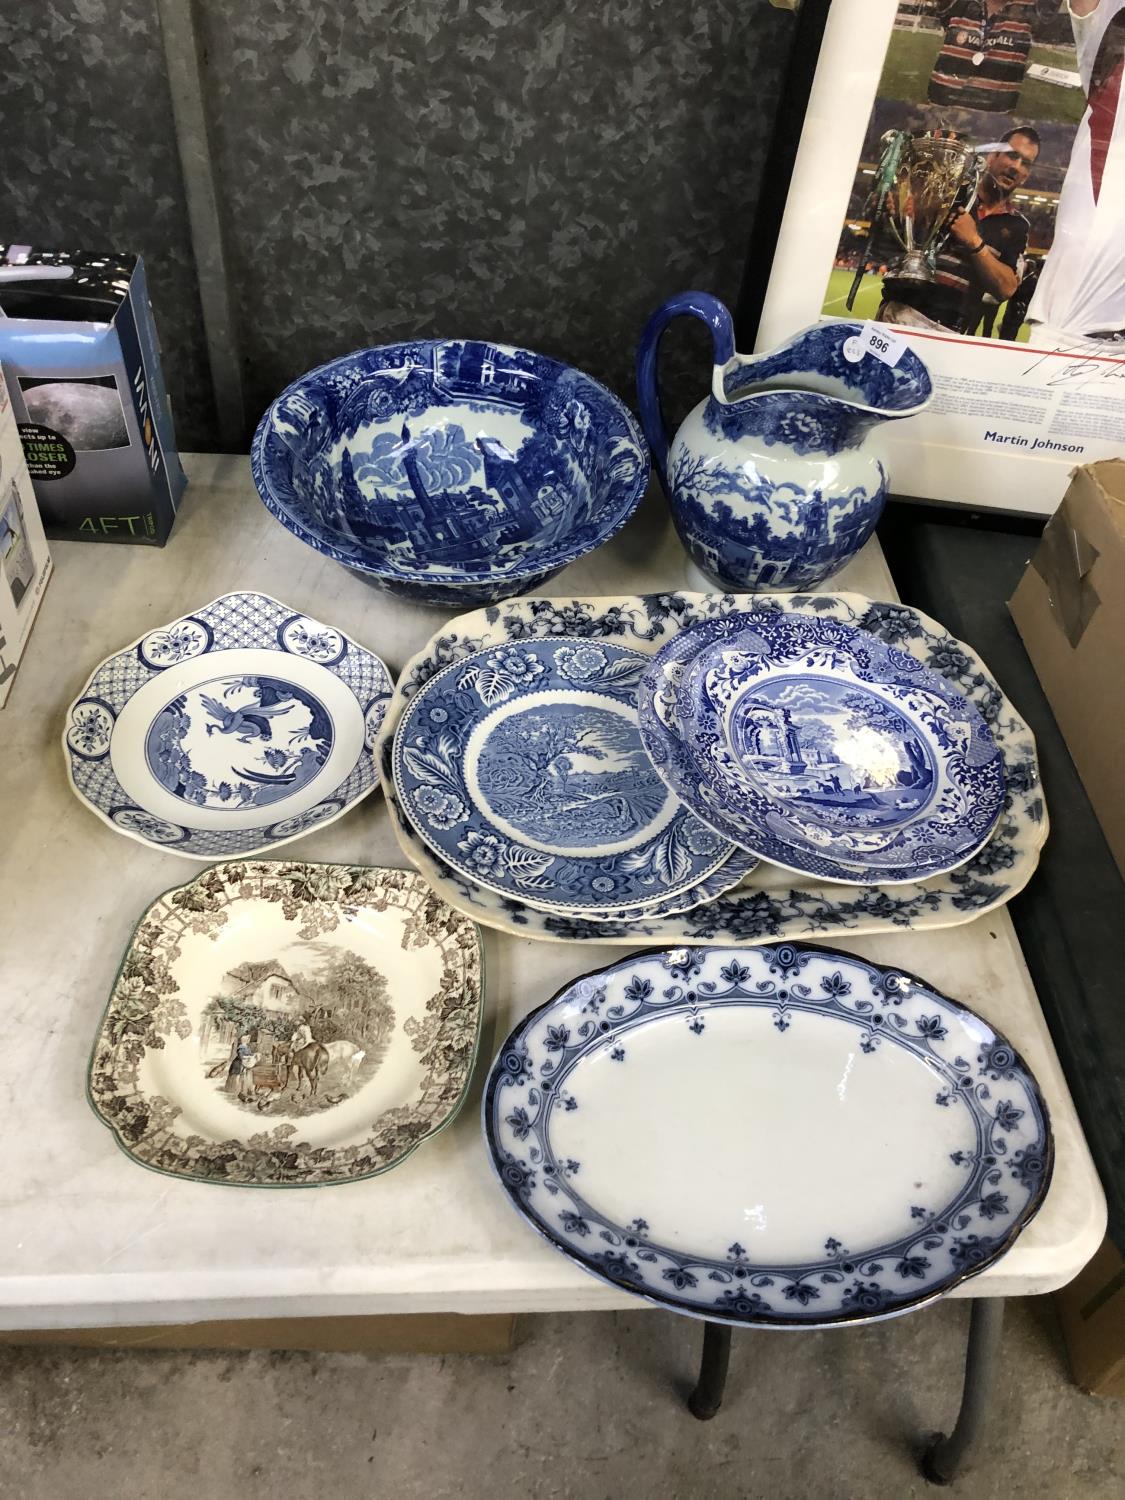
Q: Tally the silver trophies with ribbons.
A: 1